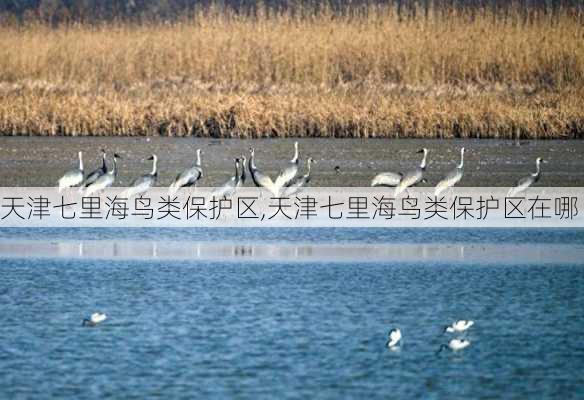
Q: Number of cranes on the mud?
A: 14